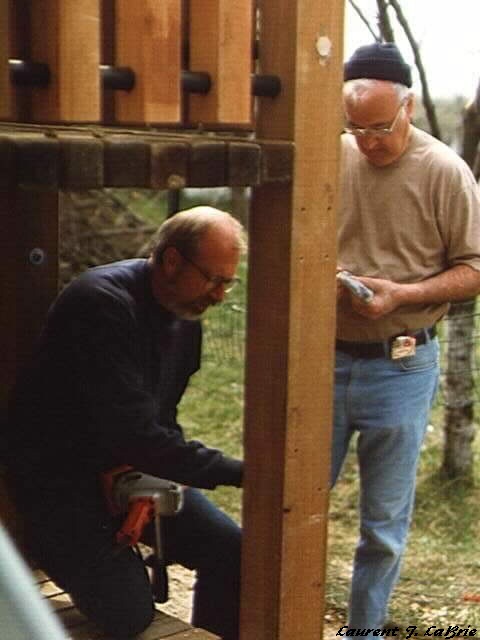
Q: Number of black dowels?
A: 4